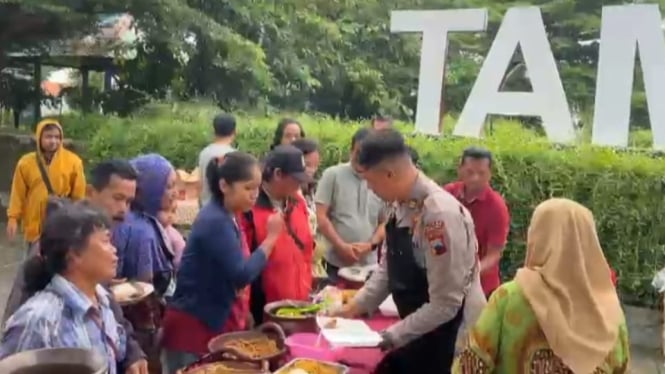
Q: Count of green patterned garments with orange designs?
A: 1